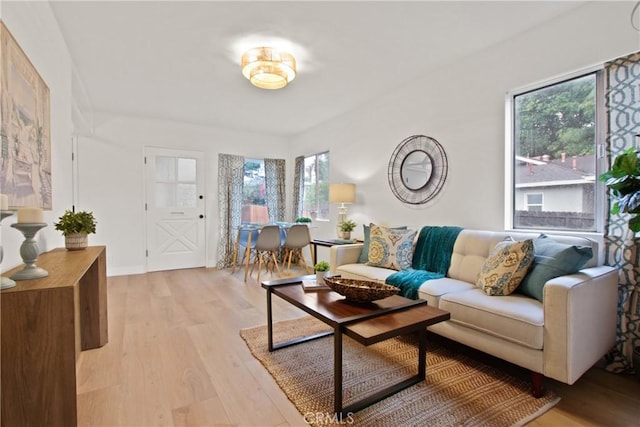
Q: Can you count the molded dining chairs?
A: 4